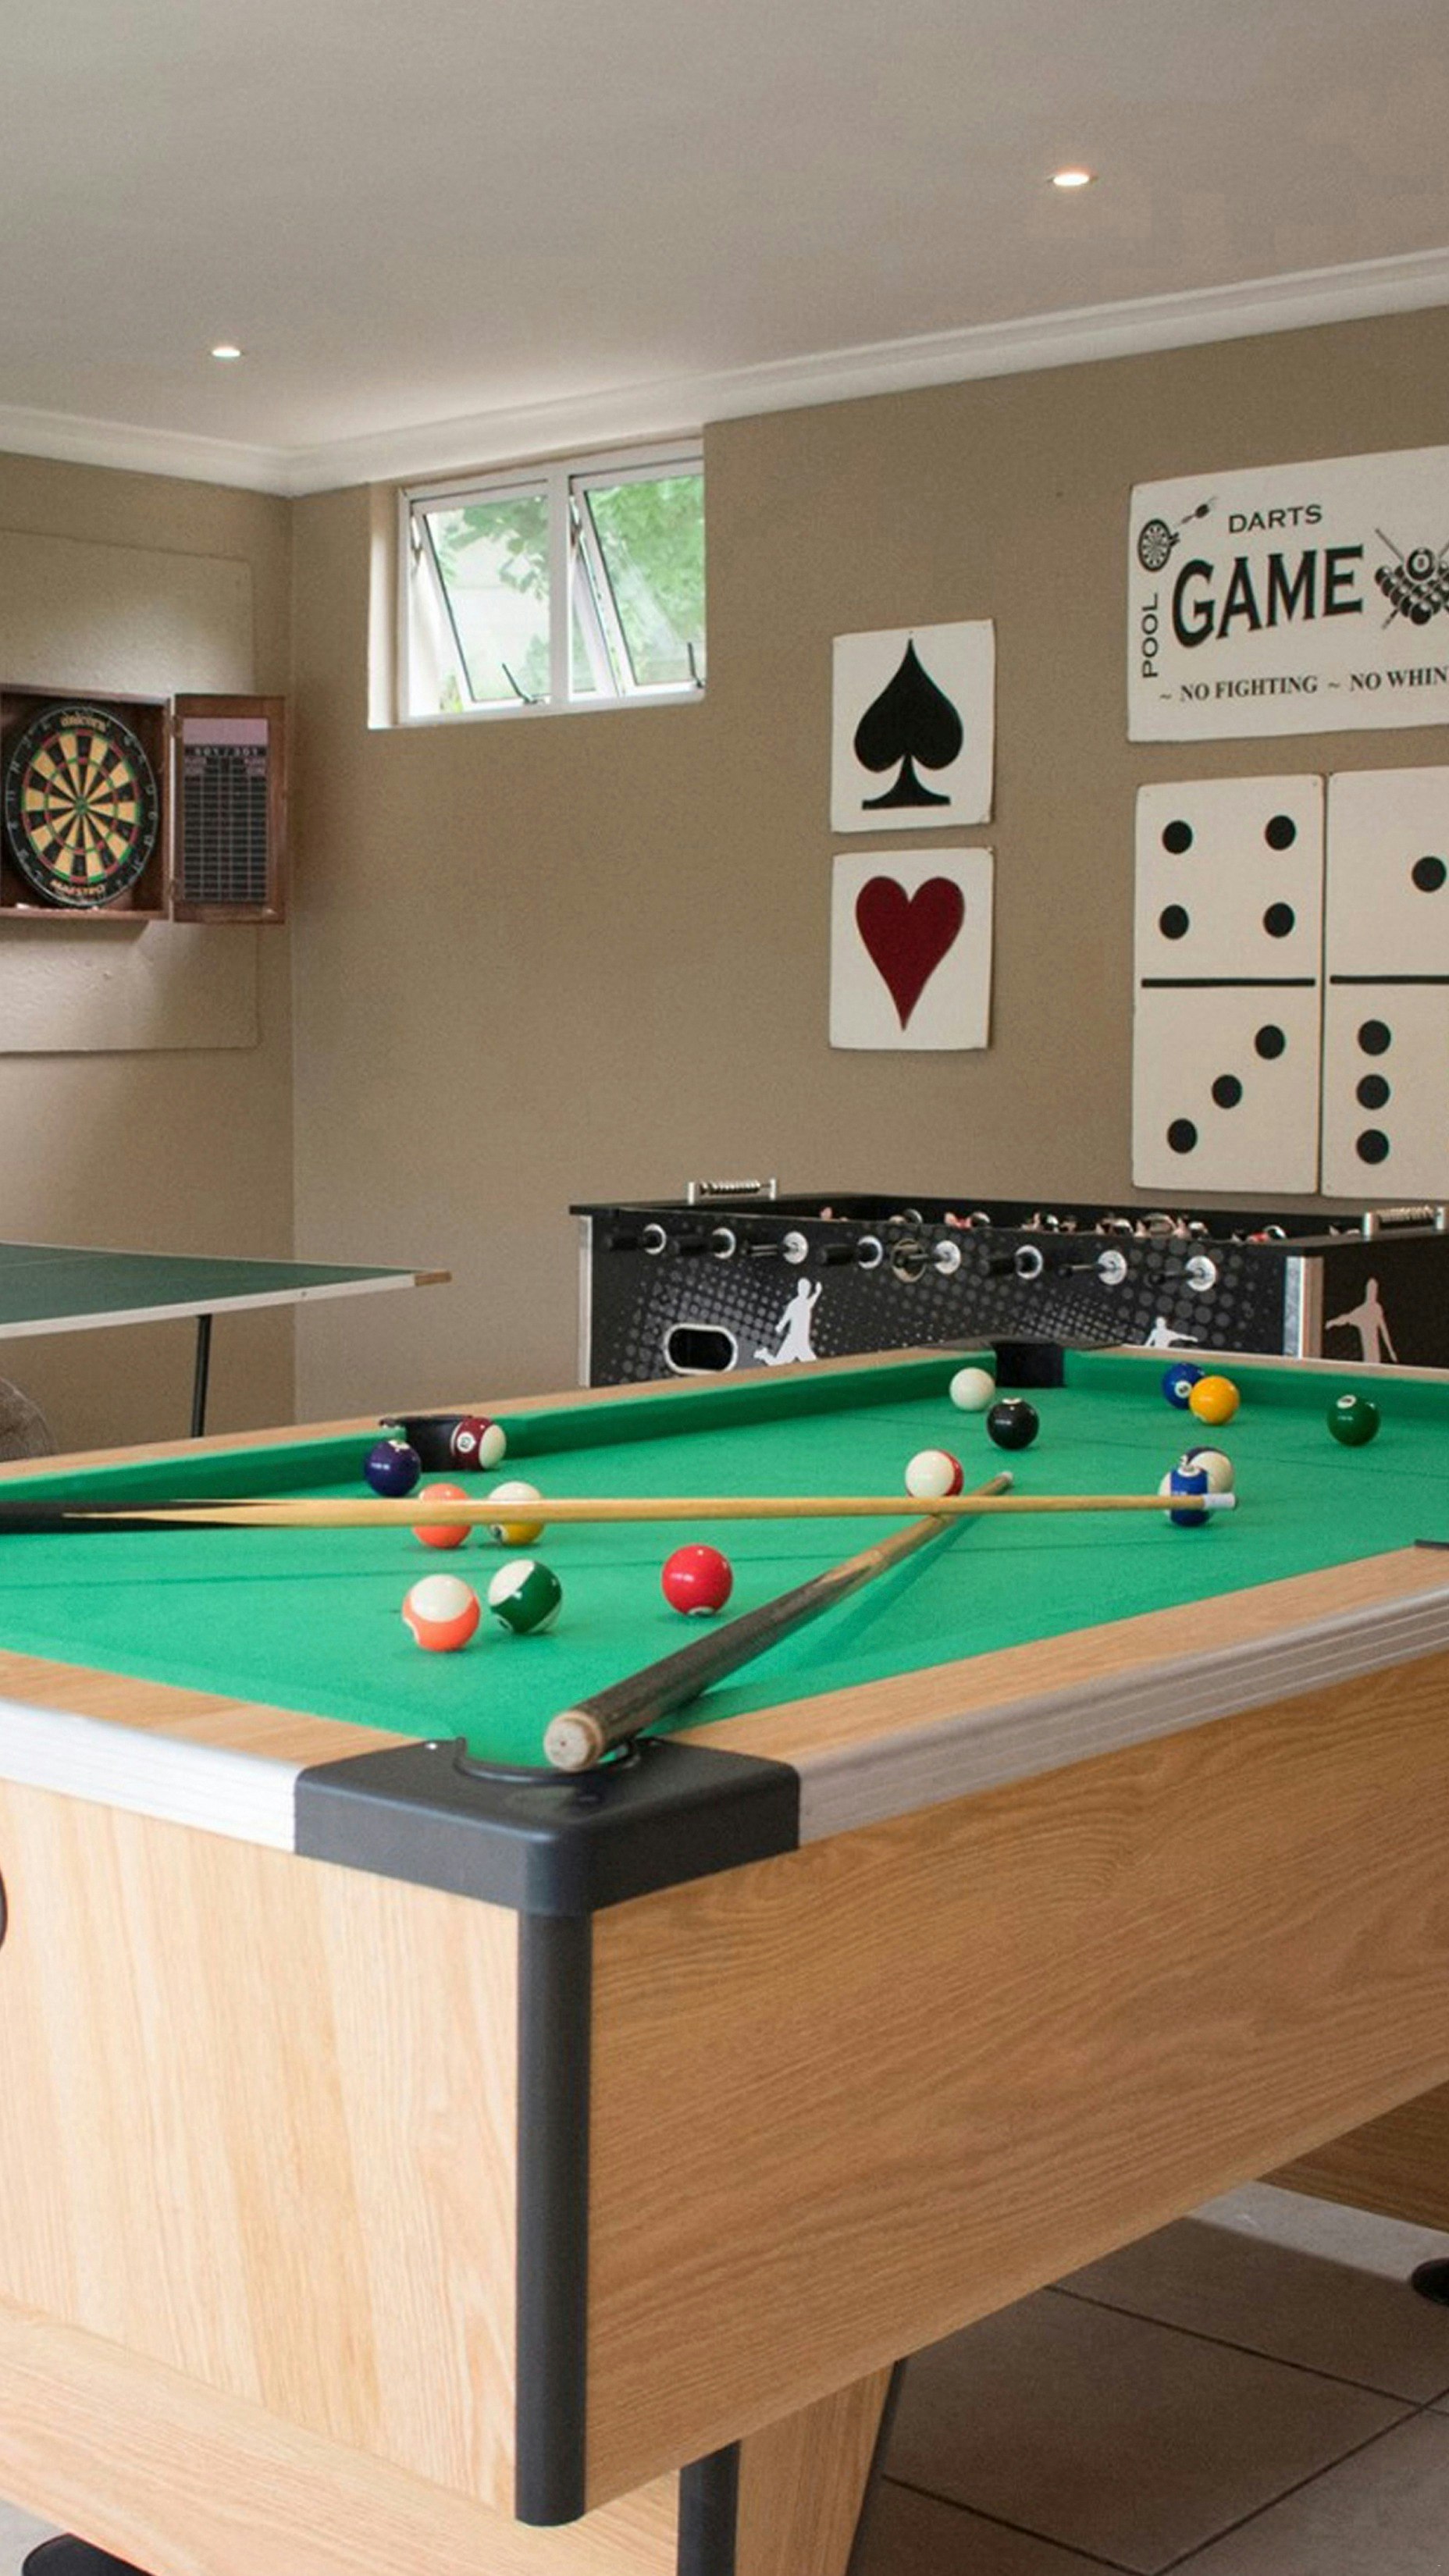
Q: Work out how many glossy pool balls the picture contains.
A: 15